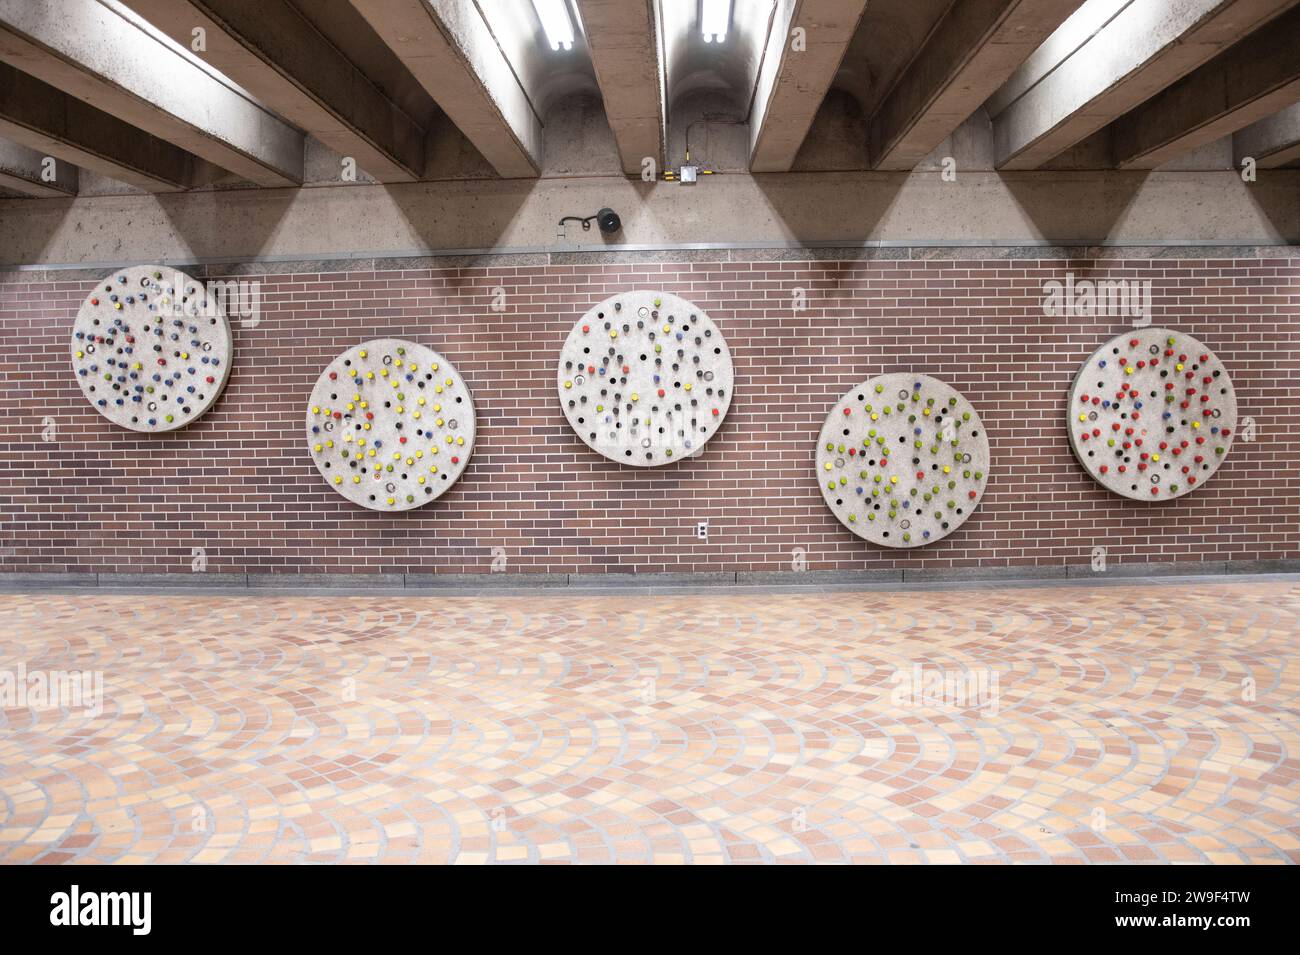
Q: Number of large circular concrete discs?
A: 5